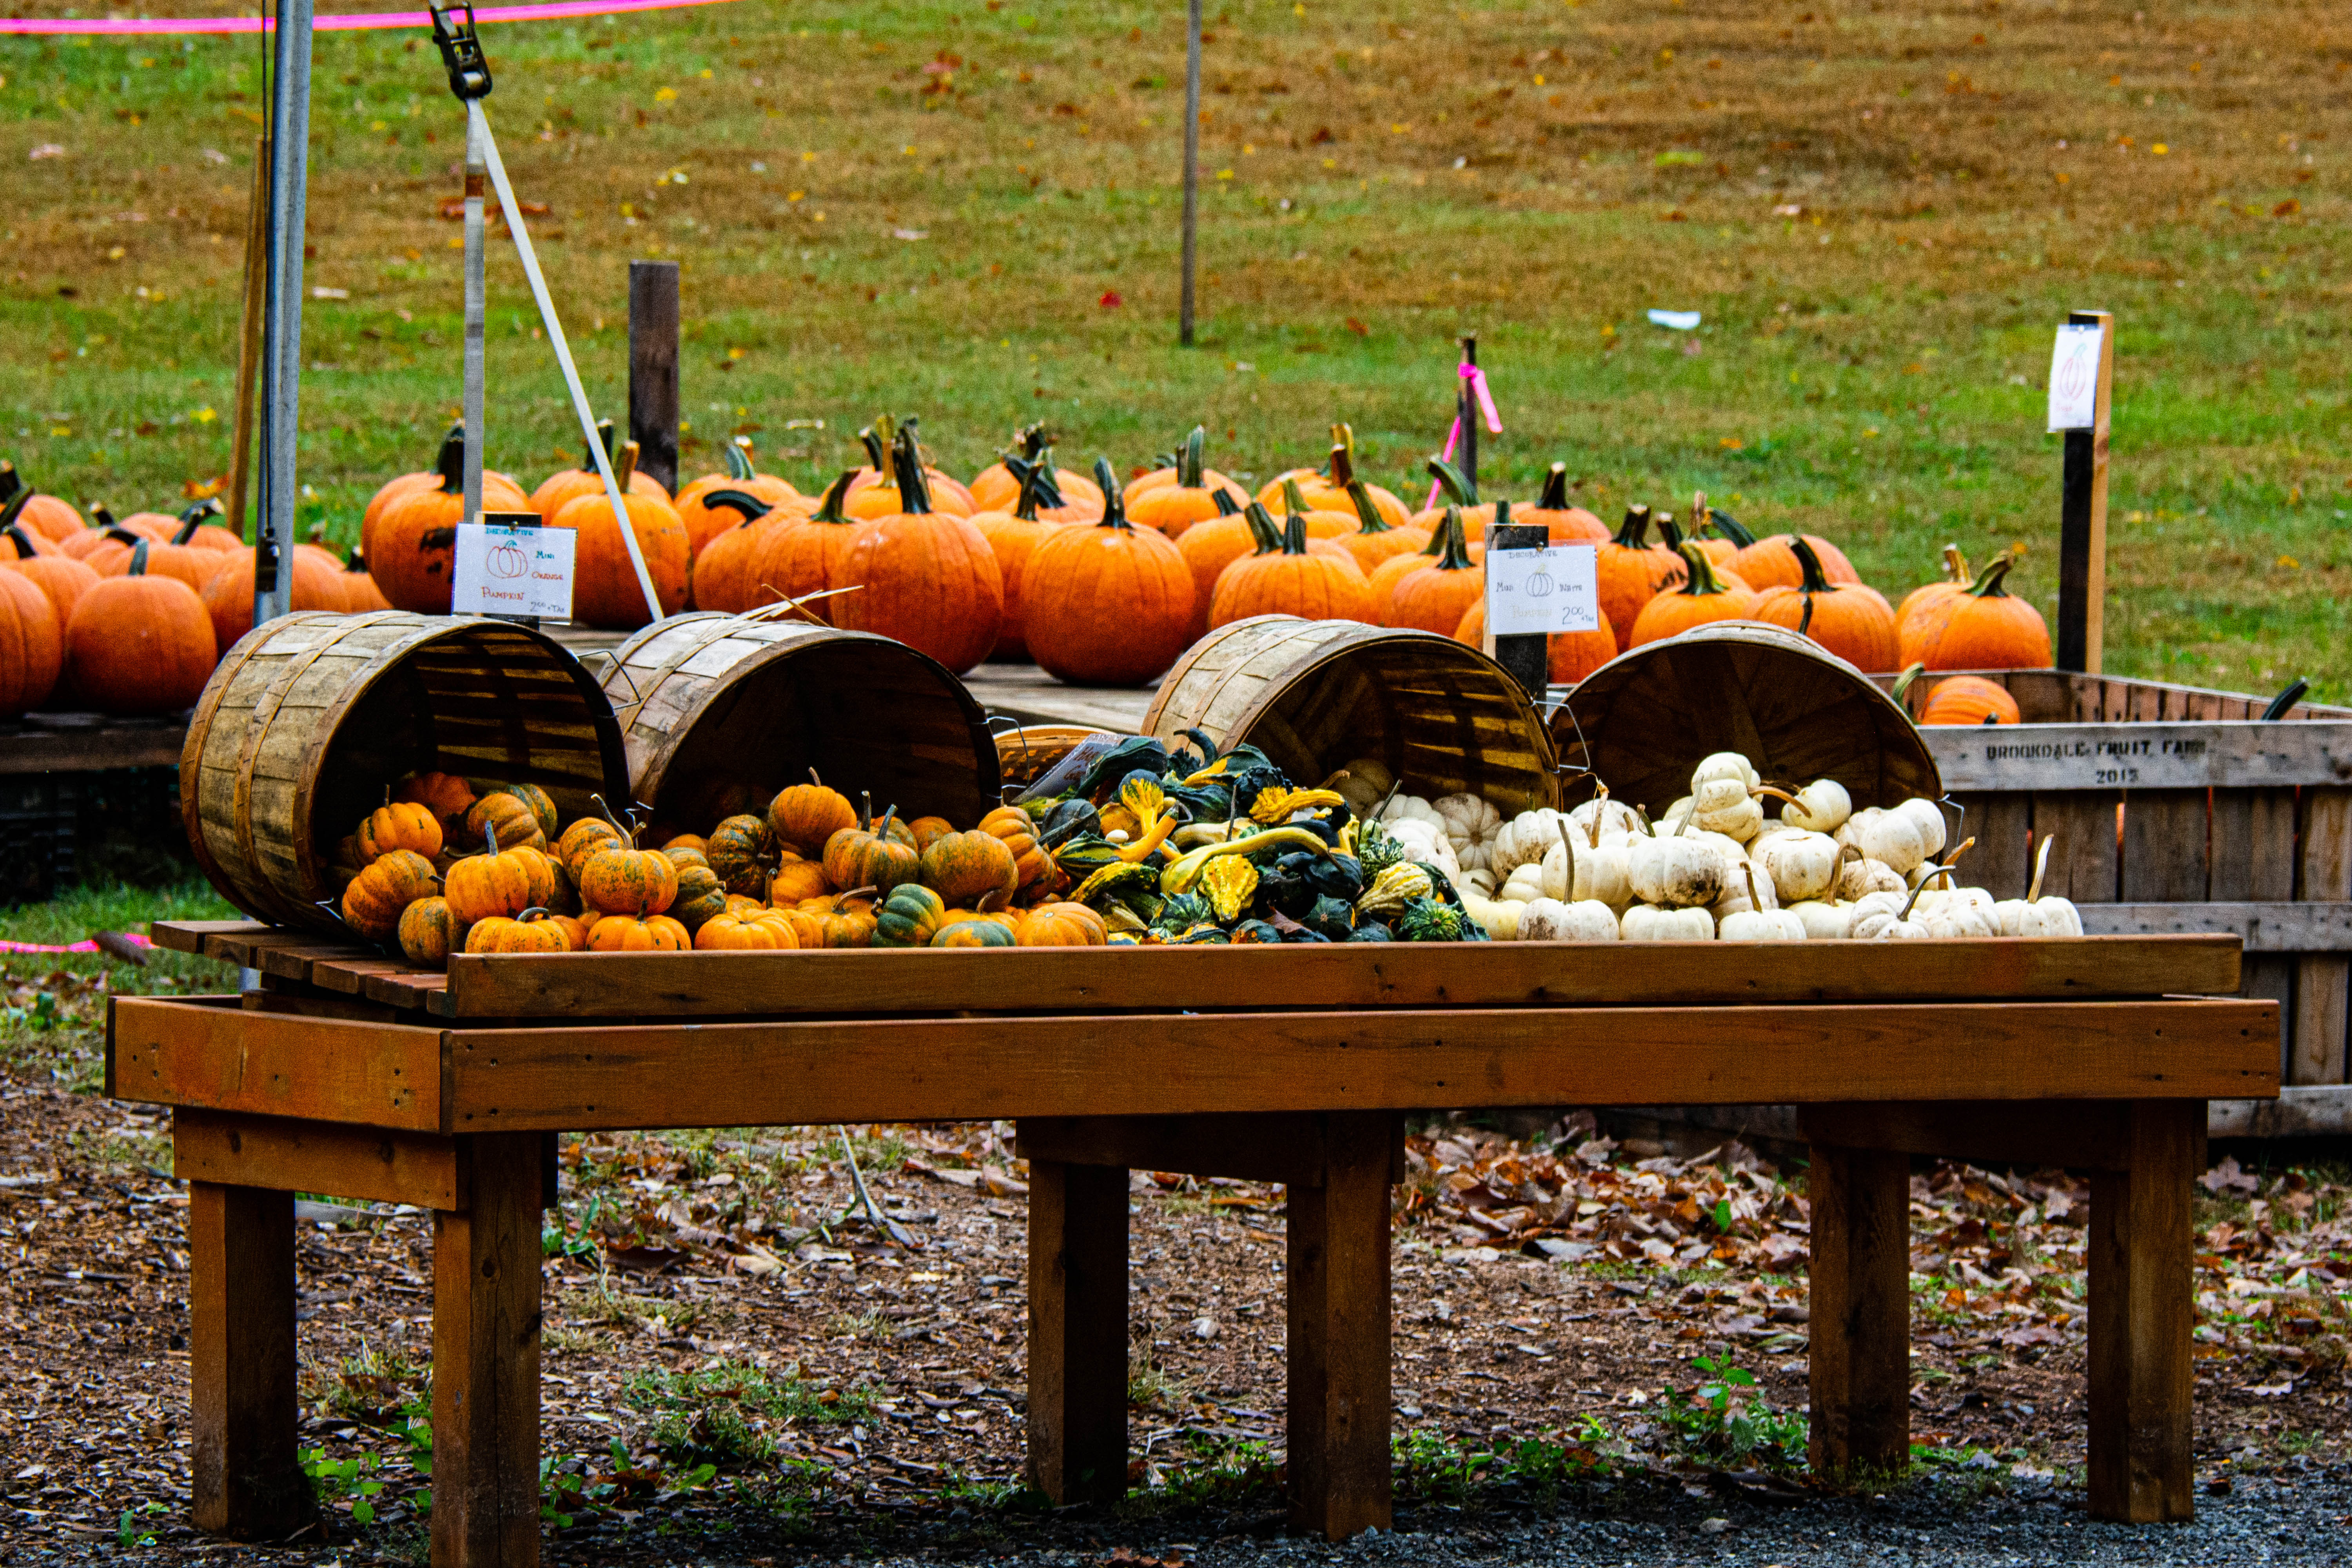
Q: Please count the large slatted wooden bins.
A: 1